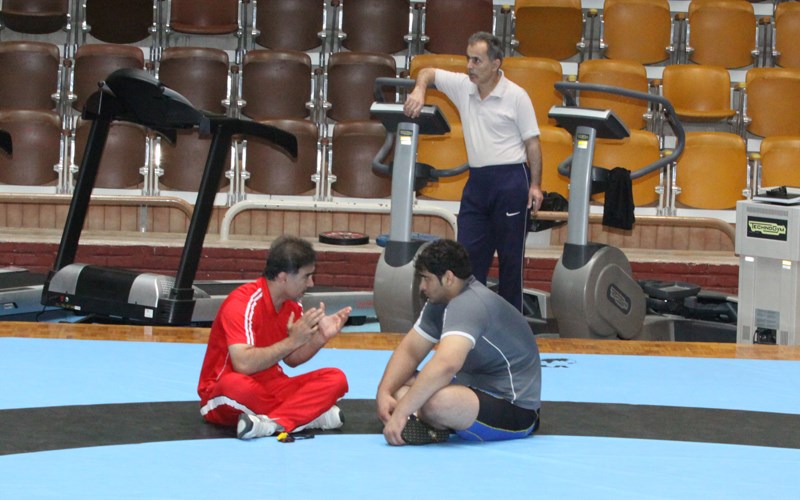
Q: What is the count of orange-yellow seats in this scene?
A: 14